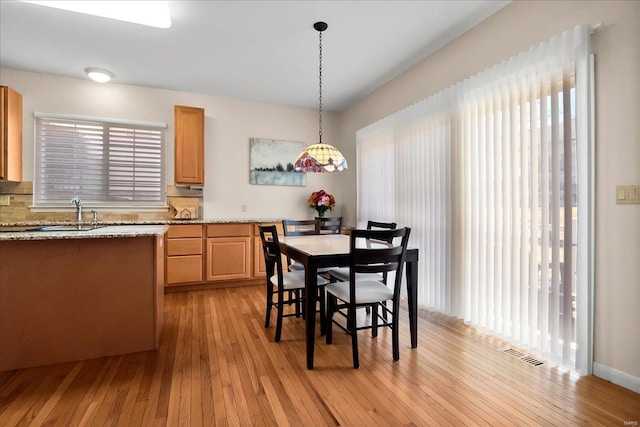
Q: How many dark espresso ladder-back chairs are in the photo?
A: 5